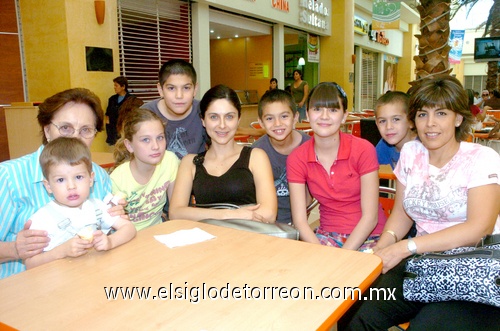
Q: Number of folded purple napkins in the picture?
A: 0